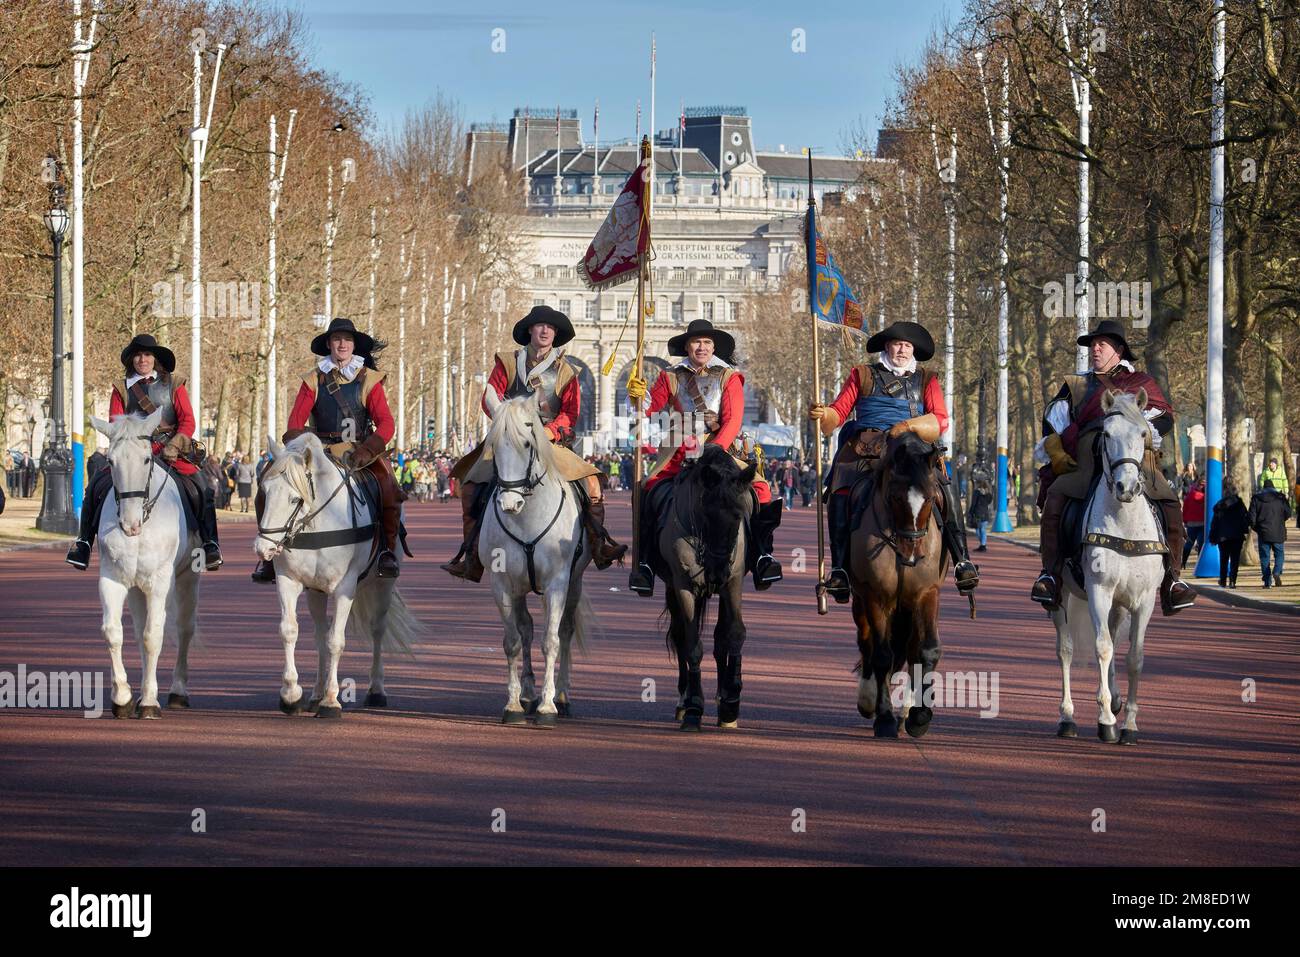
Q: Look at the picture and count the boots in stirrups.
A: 12